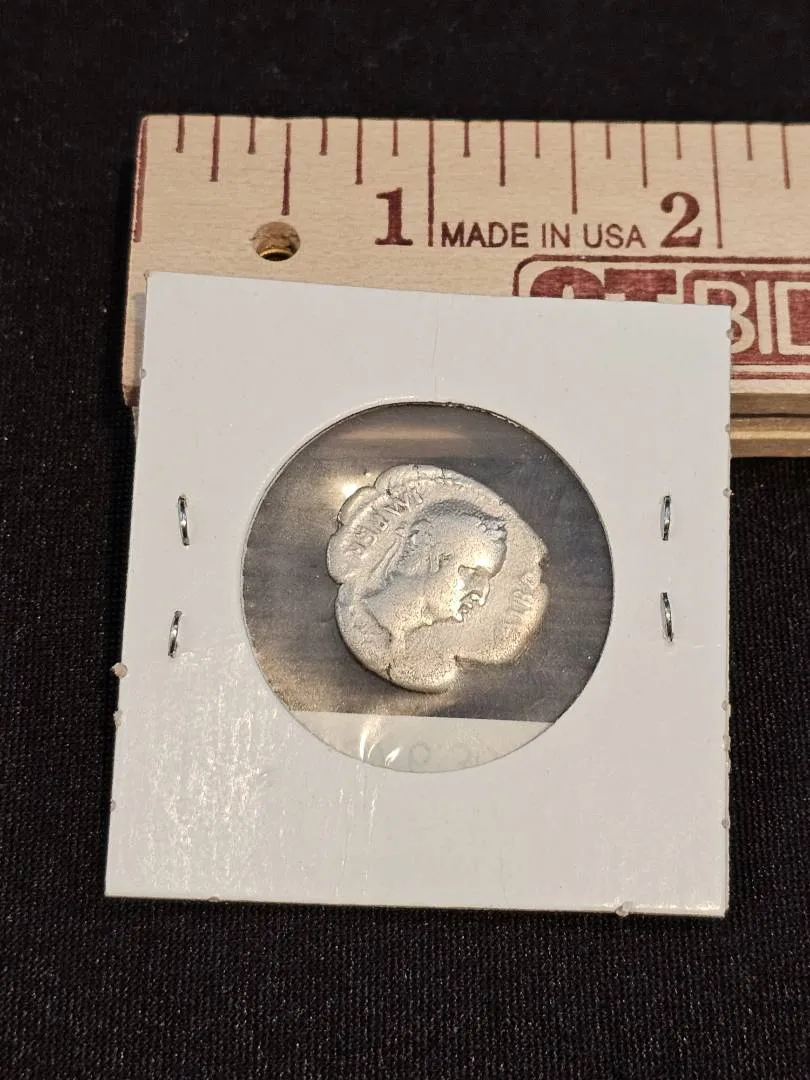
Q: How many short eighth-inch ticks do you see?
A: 9